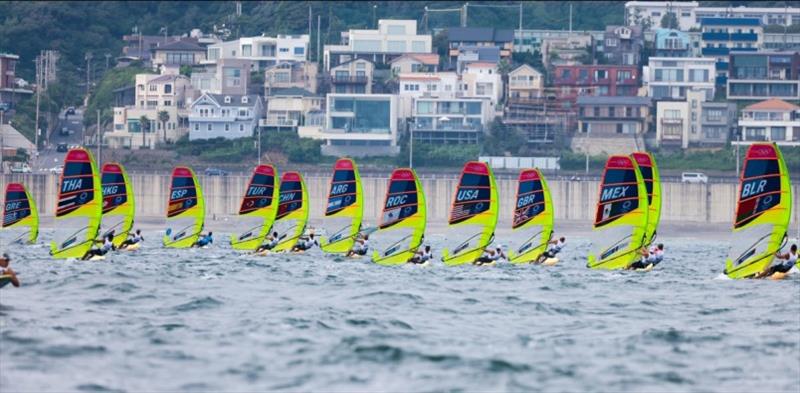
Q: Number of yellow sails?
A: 13